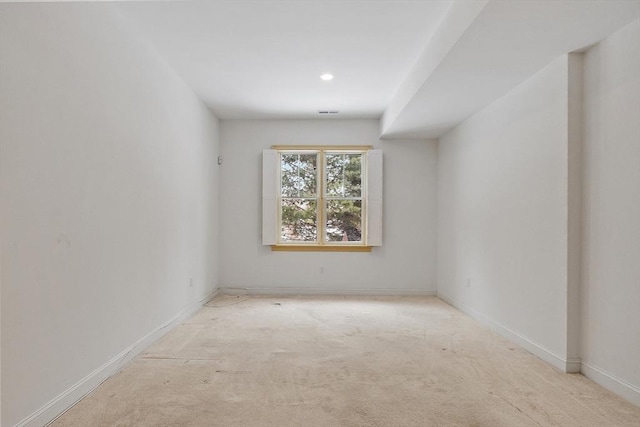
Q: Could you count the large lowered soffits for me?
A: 1